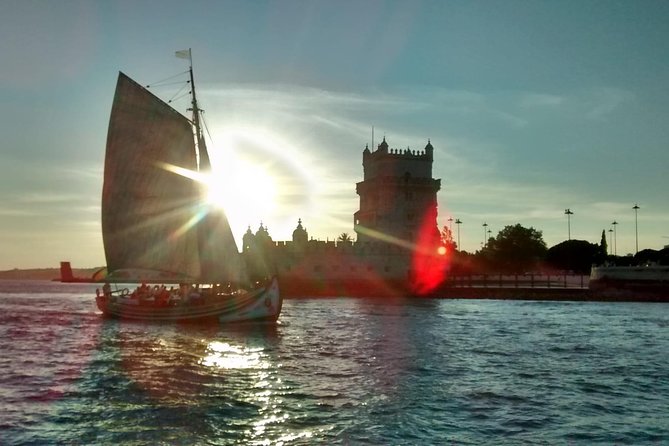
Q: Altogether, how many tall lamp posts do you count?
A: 8